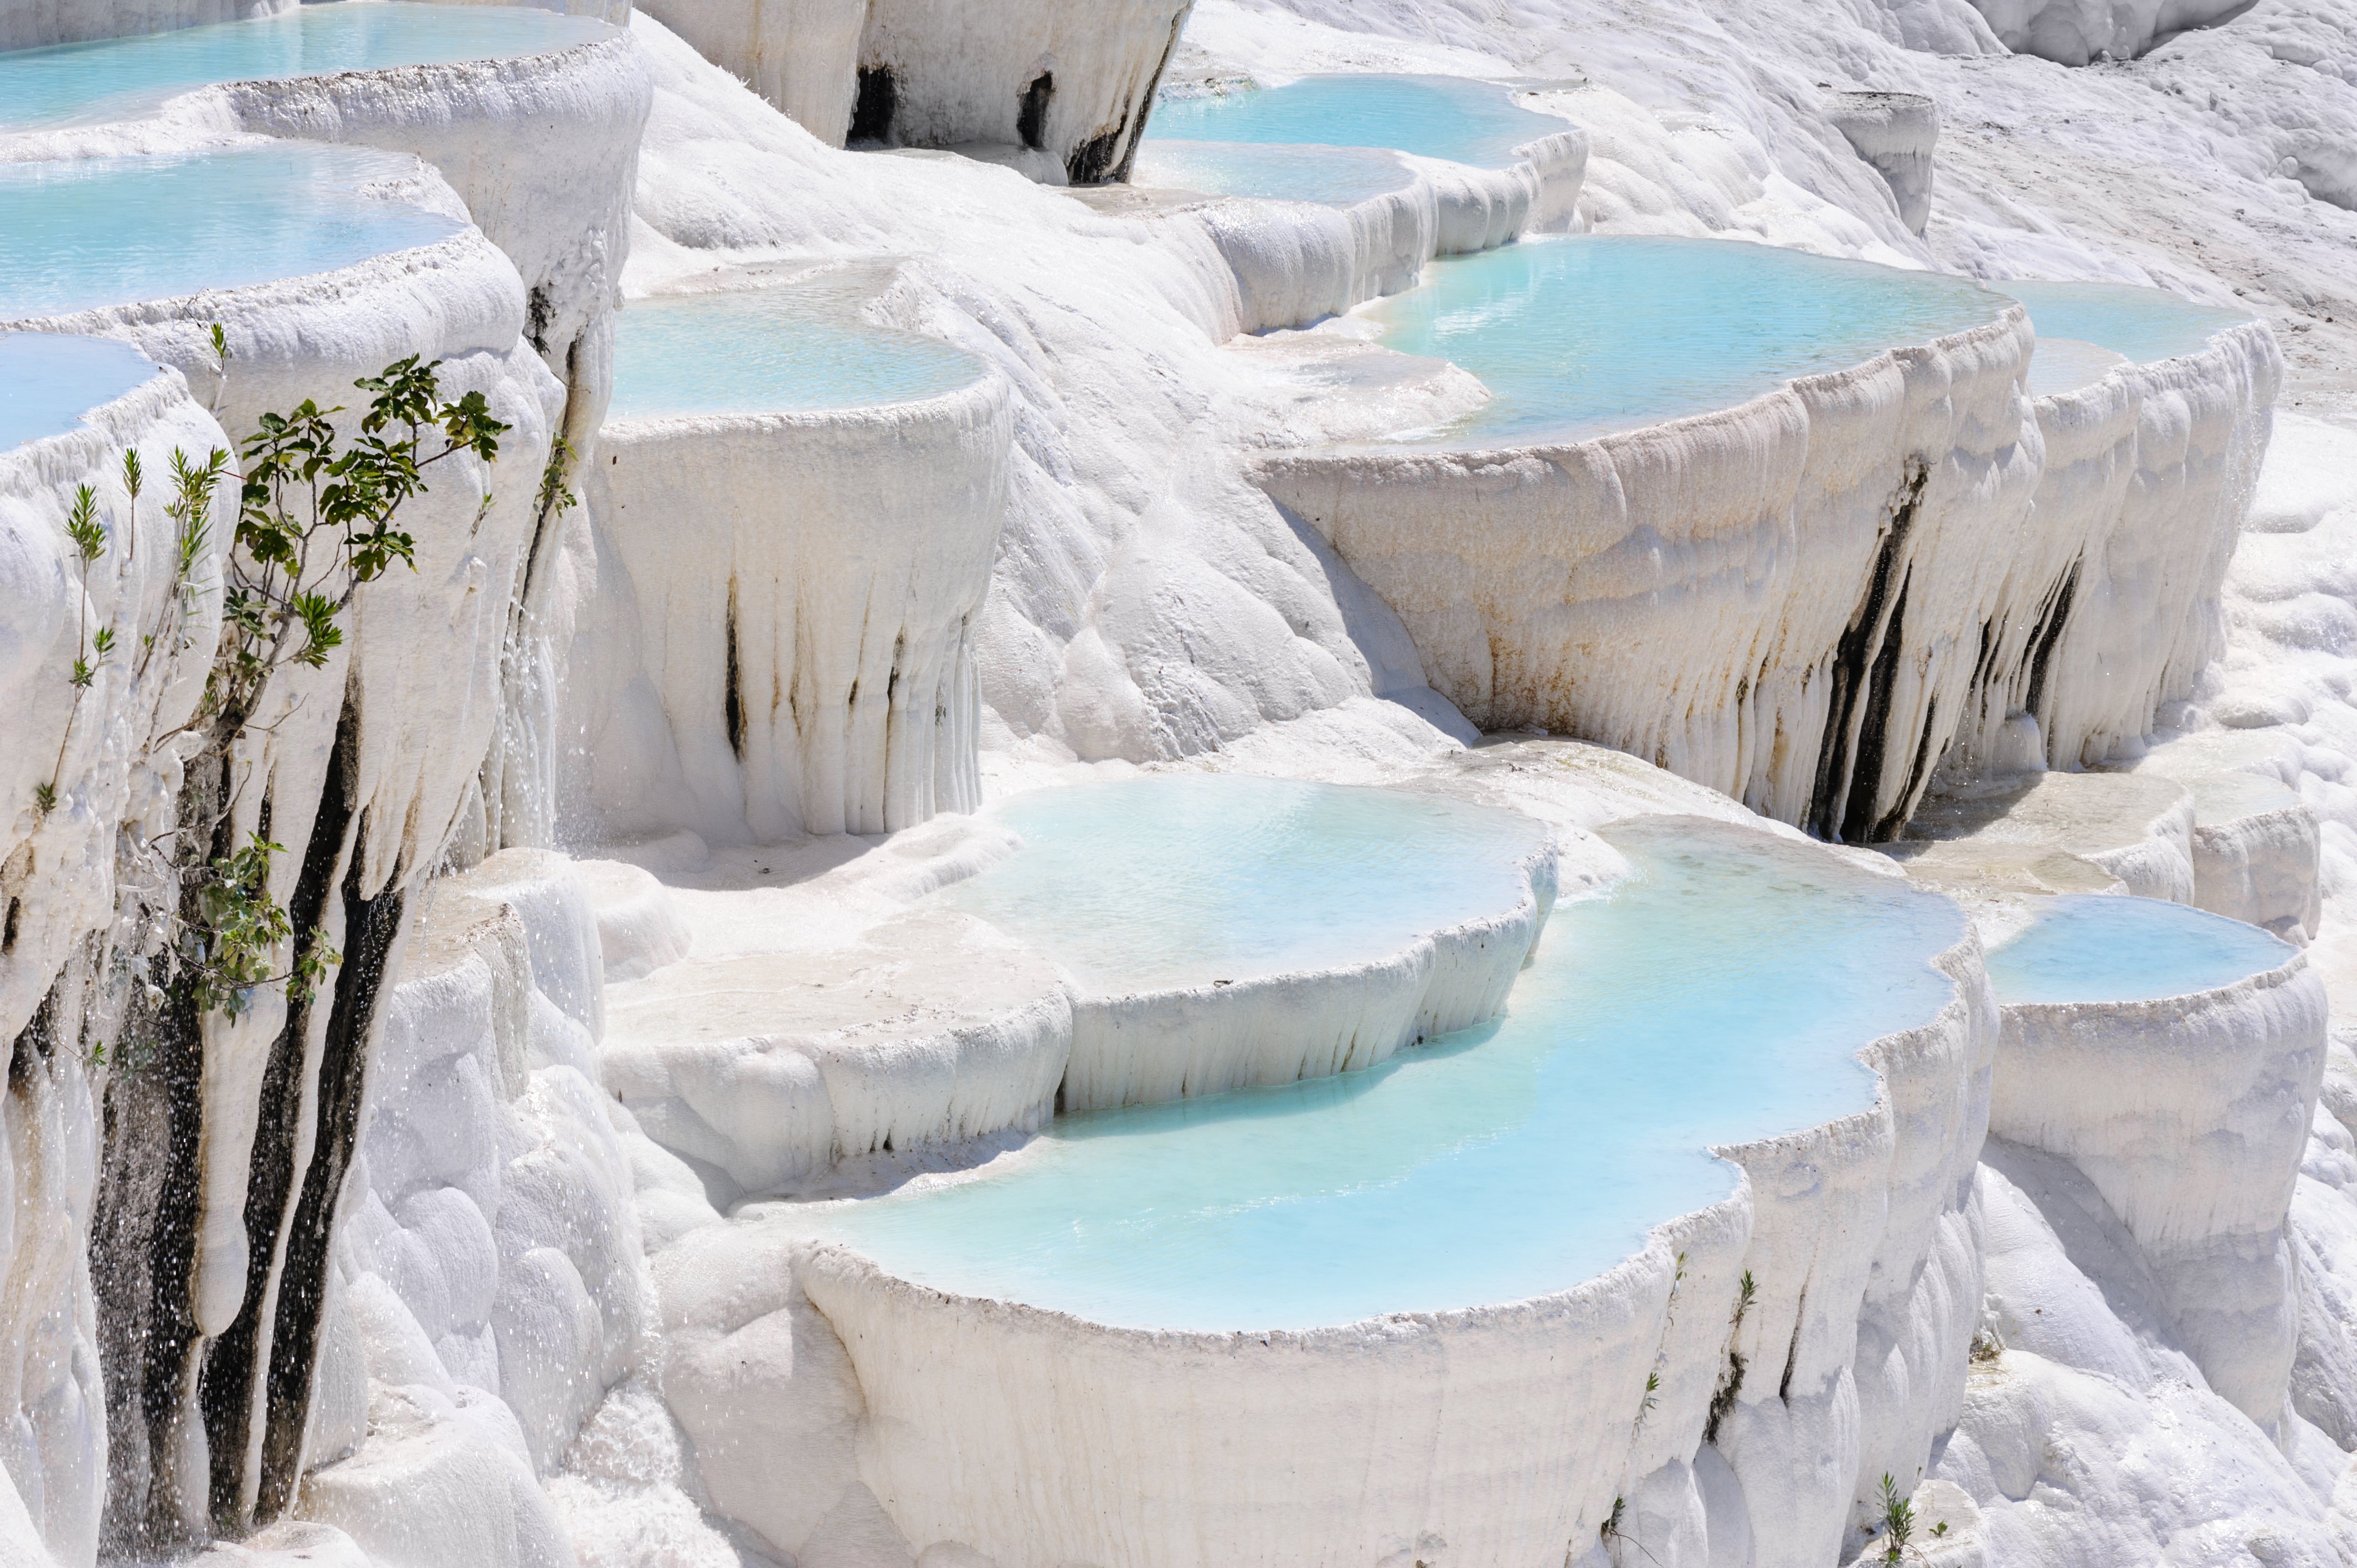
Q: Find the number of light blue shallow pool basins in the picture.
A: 11